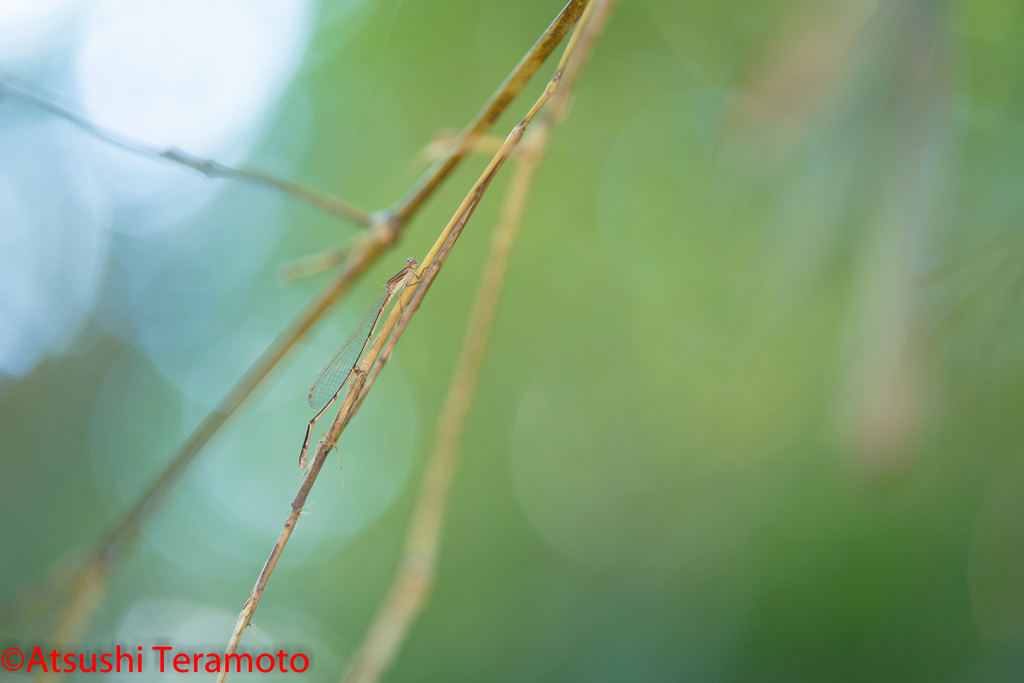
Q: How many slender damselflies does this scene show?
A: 1